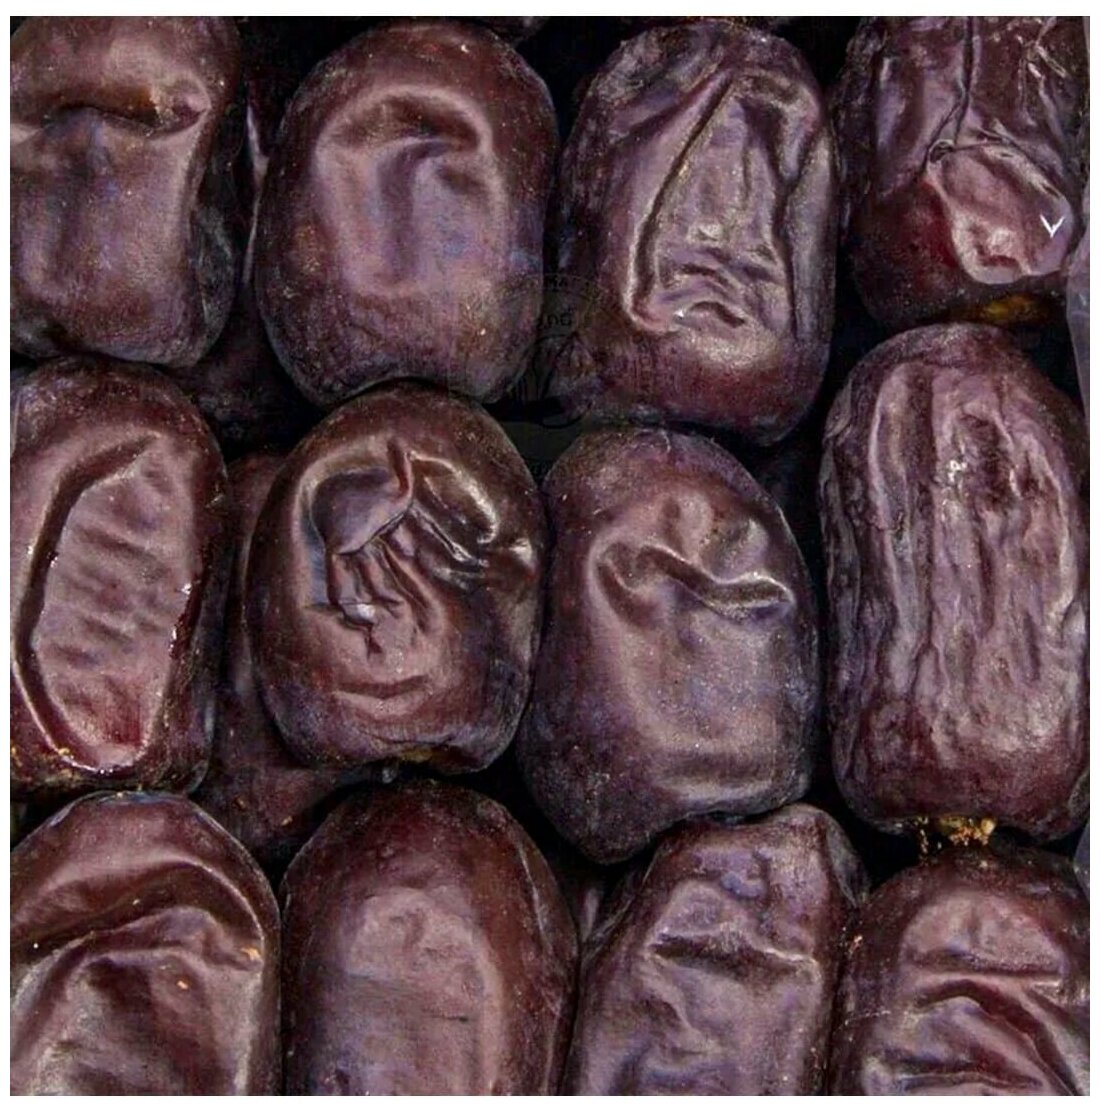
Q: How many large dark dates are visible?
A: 12